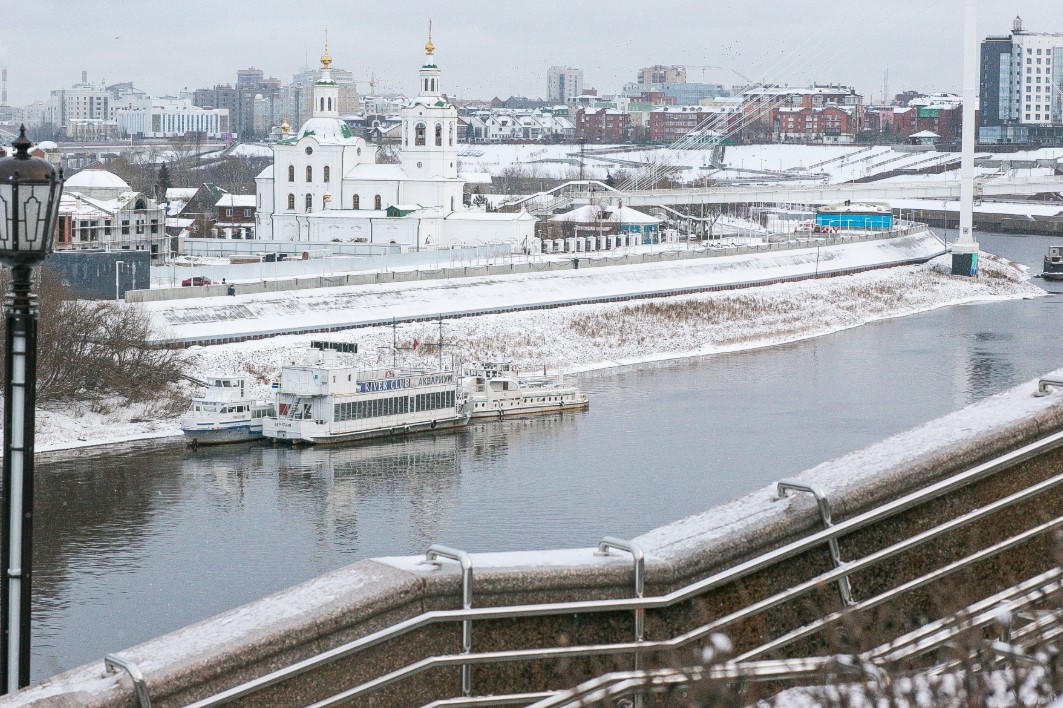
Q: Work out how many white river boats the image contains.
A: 3